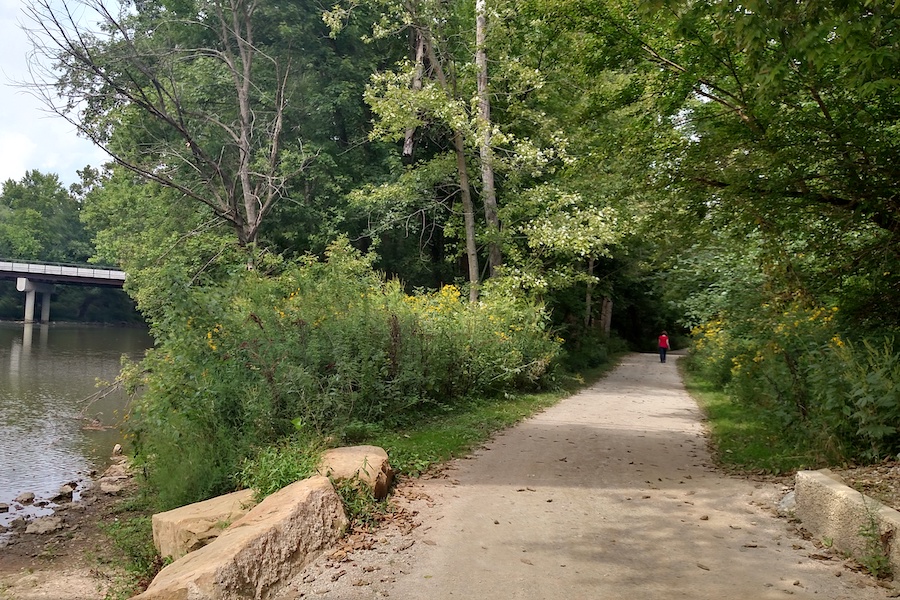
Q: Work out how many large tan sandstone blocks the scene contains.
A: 3